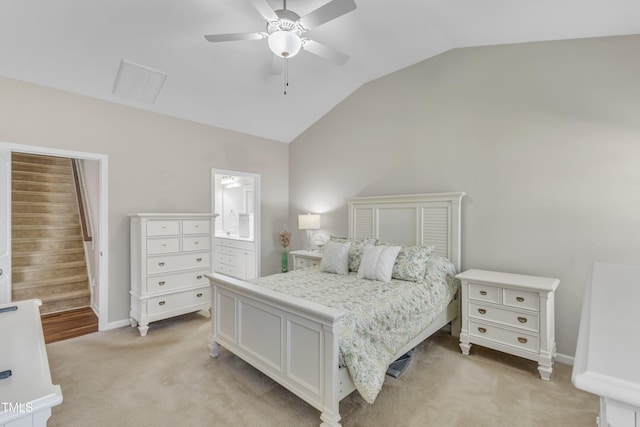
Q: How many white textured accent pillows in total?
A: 2